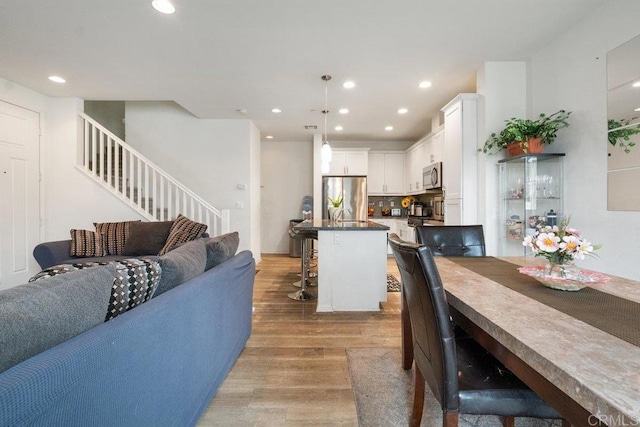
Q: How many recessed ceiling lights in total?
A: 10